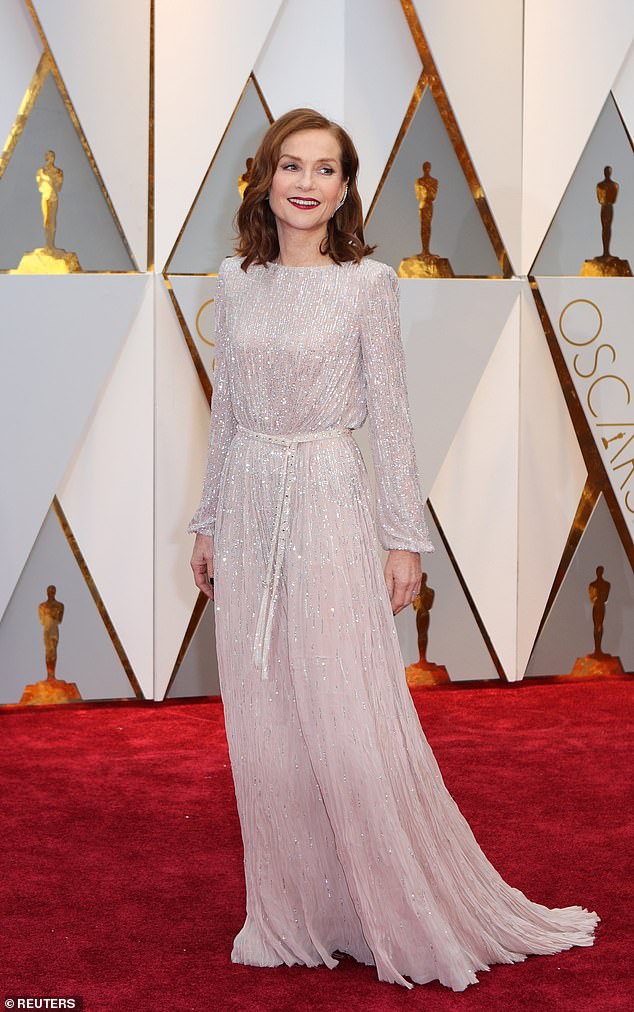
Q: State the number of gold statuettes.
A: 7